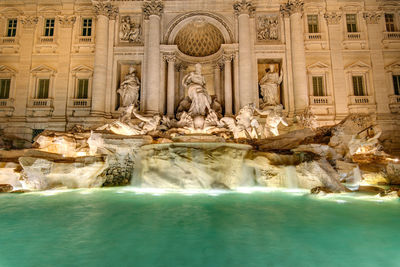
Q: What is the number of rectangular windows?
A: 12